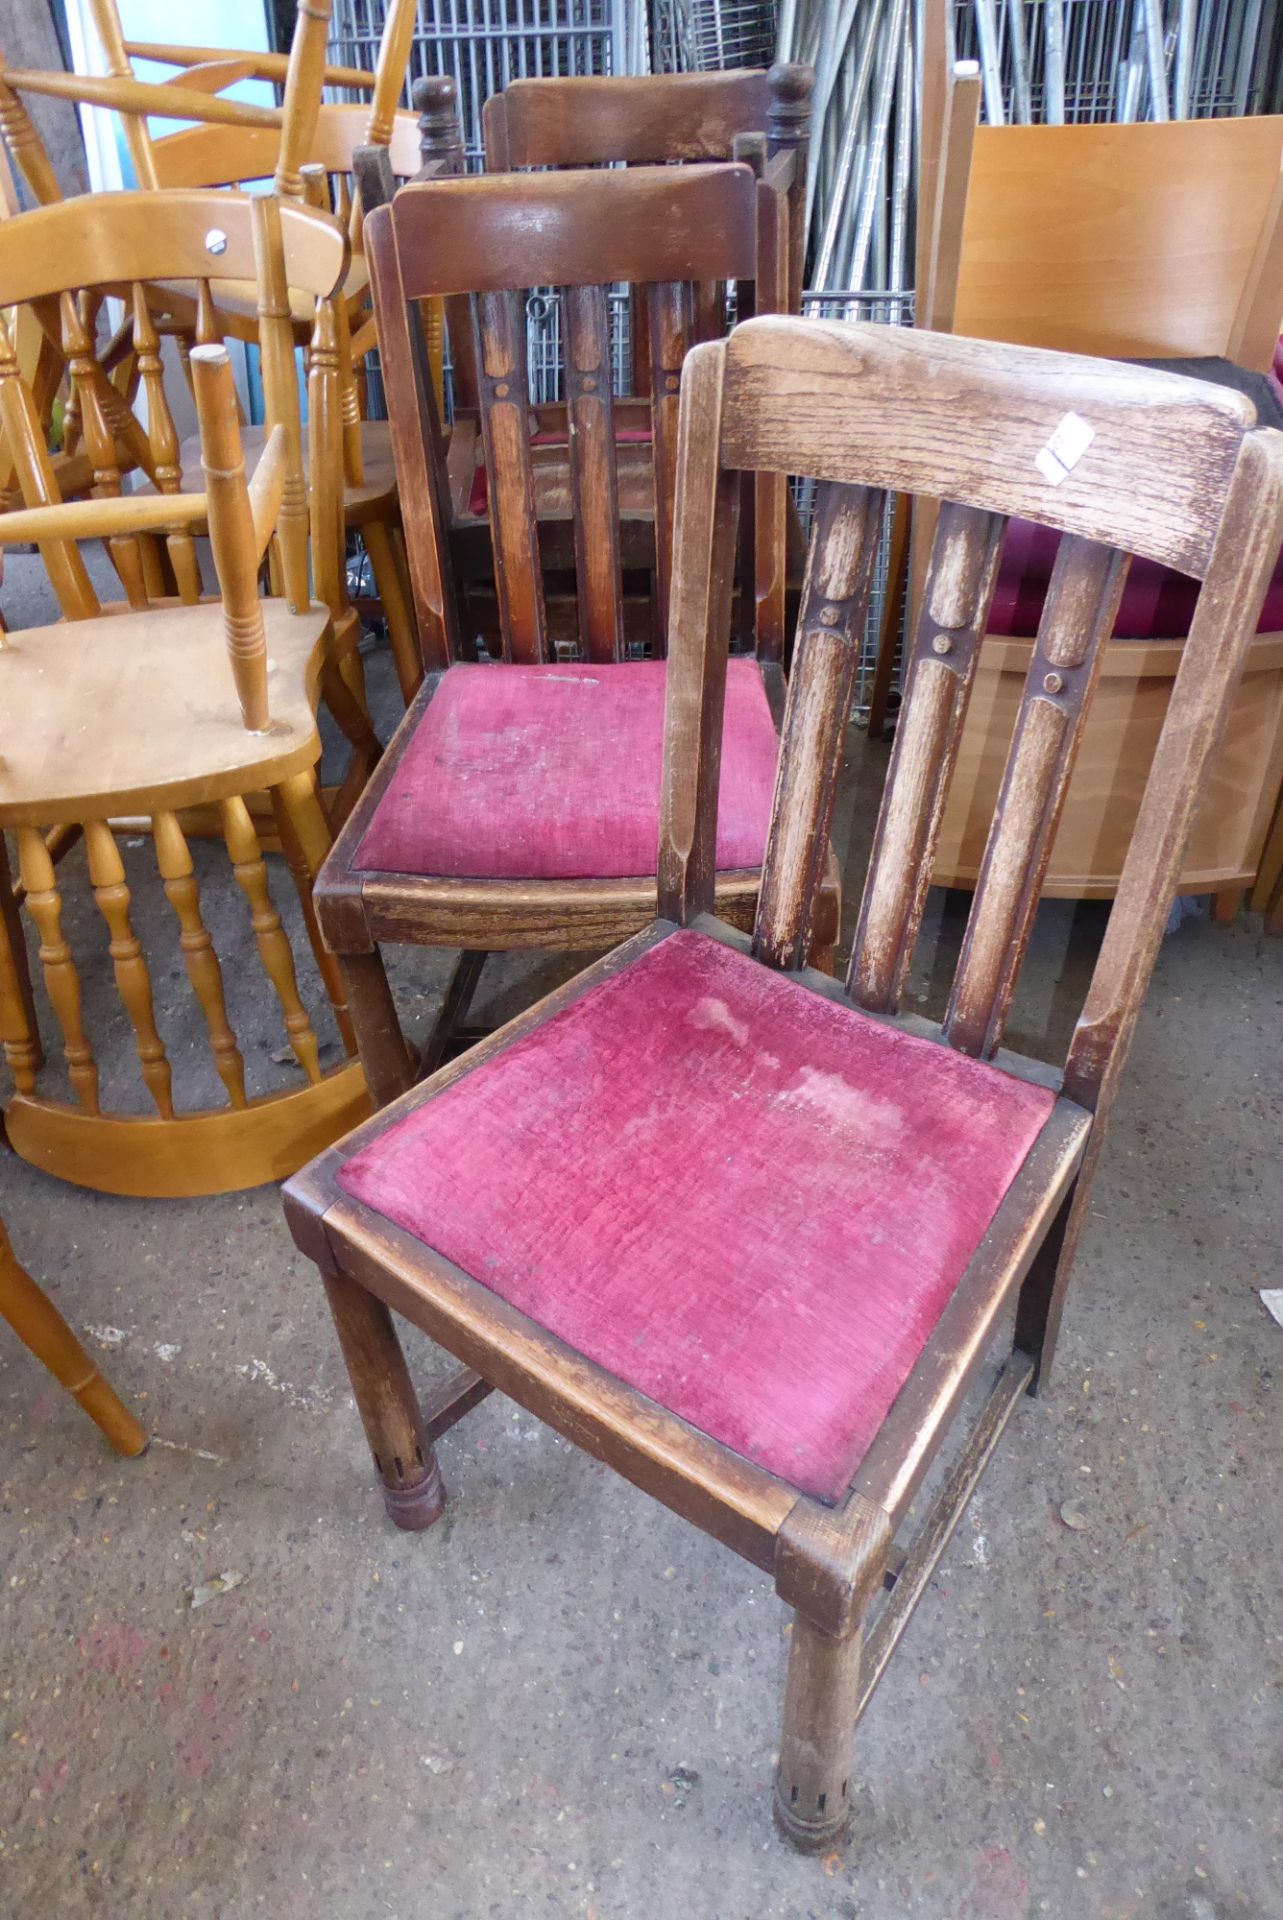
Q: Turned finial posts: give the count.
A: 2